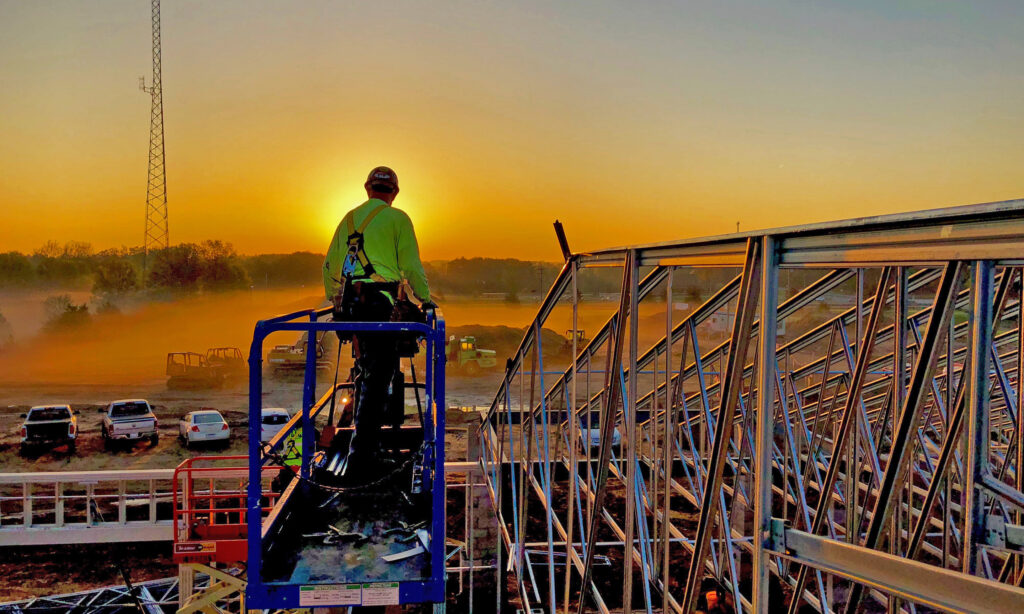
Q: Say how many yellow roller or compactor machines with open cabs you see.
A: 2